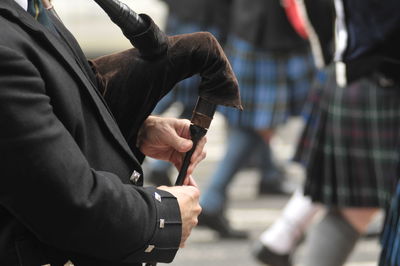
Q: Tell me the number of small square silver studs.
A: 4